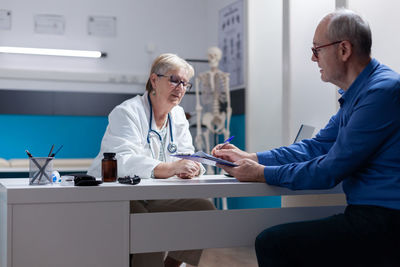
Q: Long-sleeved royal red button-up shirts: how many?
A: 0